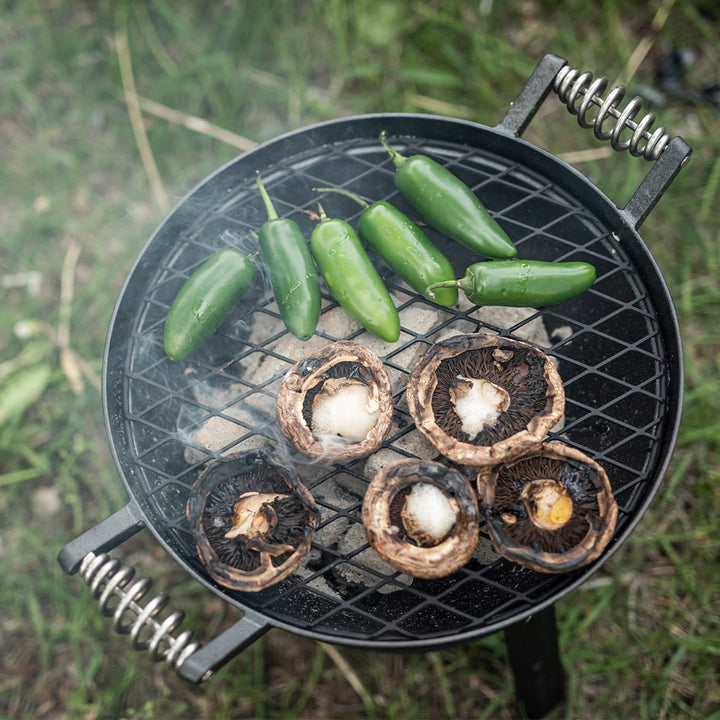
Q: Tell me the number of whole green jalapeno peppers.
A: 6